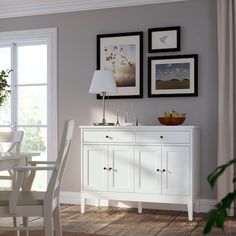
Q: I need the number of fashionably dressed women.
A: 0